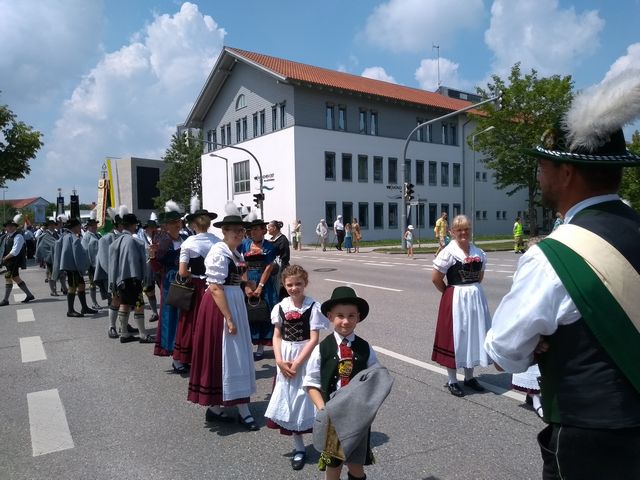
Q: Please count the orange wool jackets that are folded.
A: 0